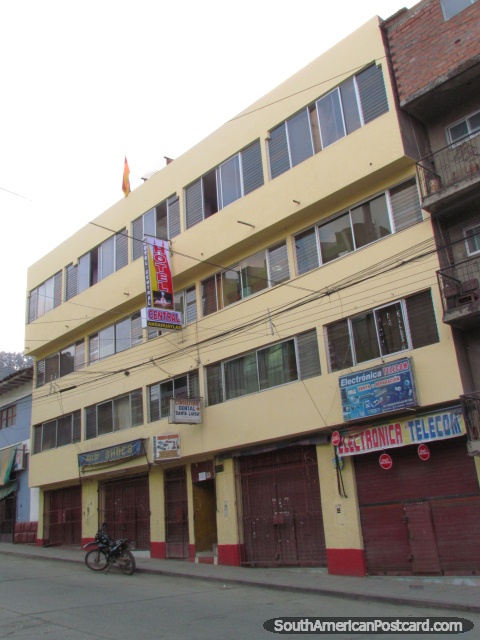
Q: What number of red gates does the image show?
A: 5